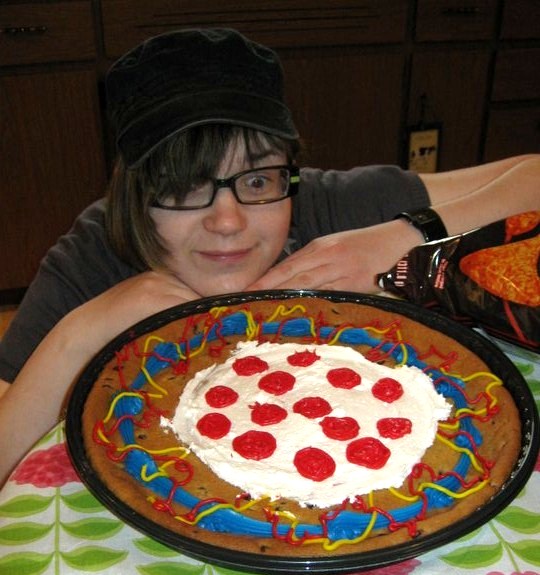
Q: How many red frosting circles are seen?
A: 14